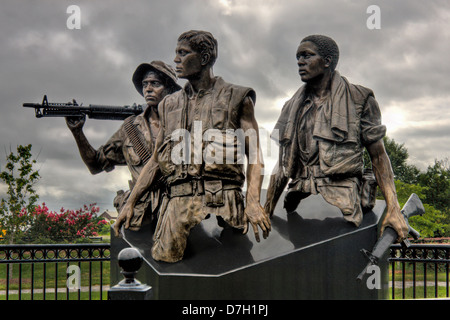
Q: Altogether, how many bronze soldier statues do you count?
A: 3